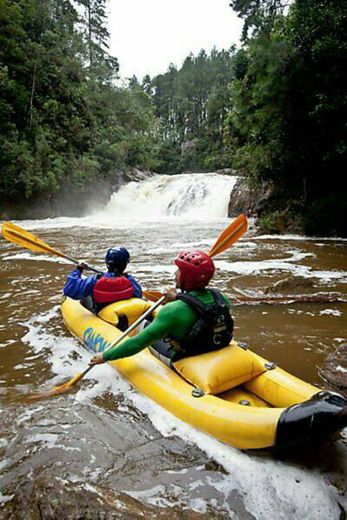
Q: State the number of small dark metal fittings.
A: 4